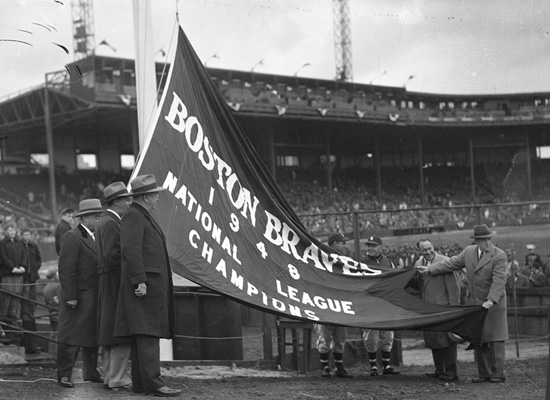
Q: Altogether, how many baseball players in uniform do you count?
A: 2